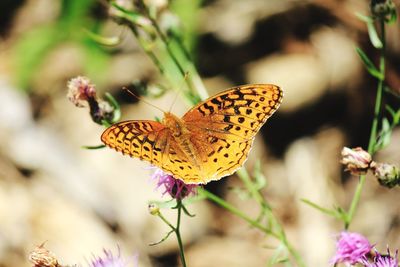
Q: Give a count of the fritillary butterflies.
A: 1